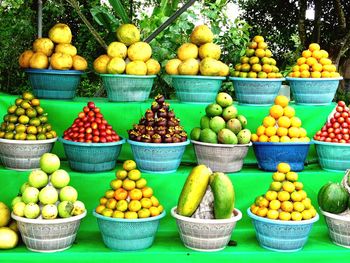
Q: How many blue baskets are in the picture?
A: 11